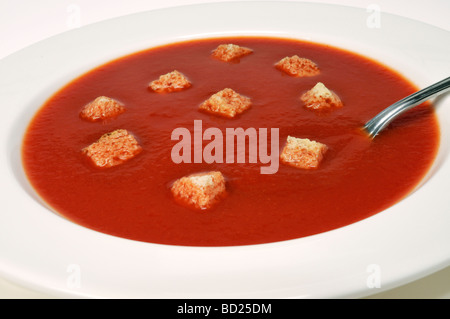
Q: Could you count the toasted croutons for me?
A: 9